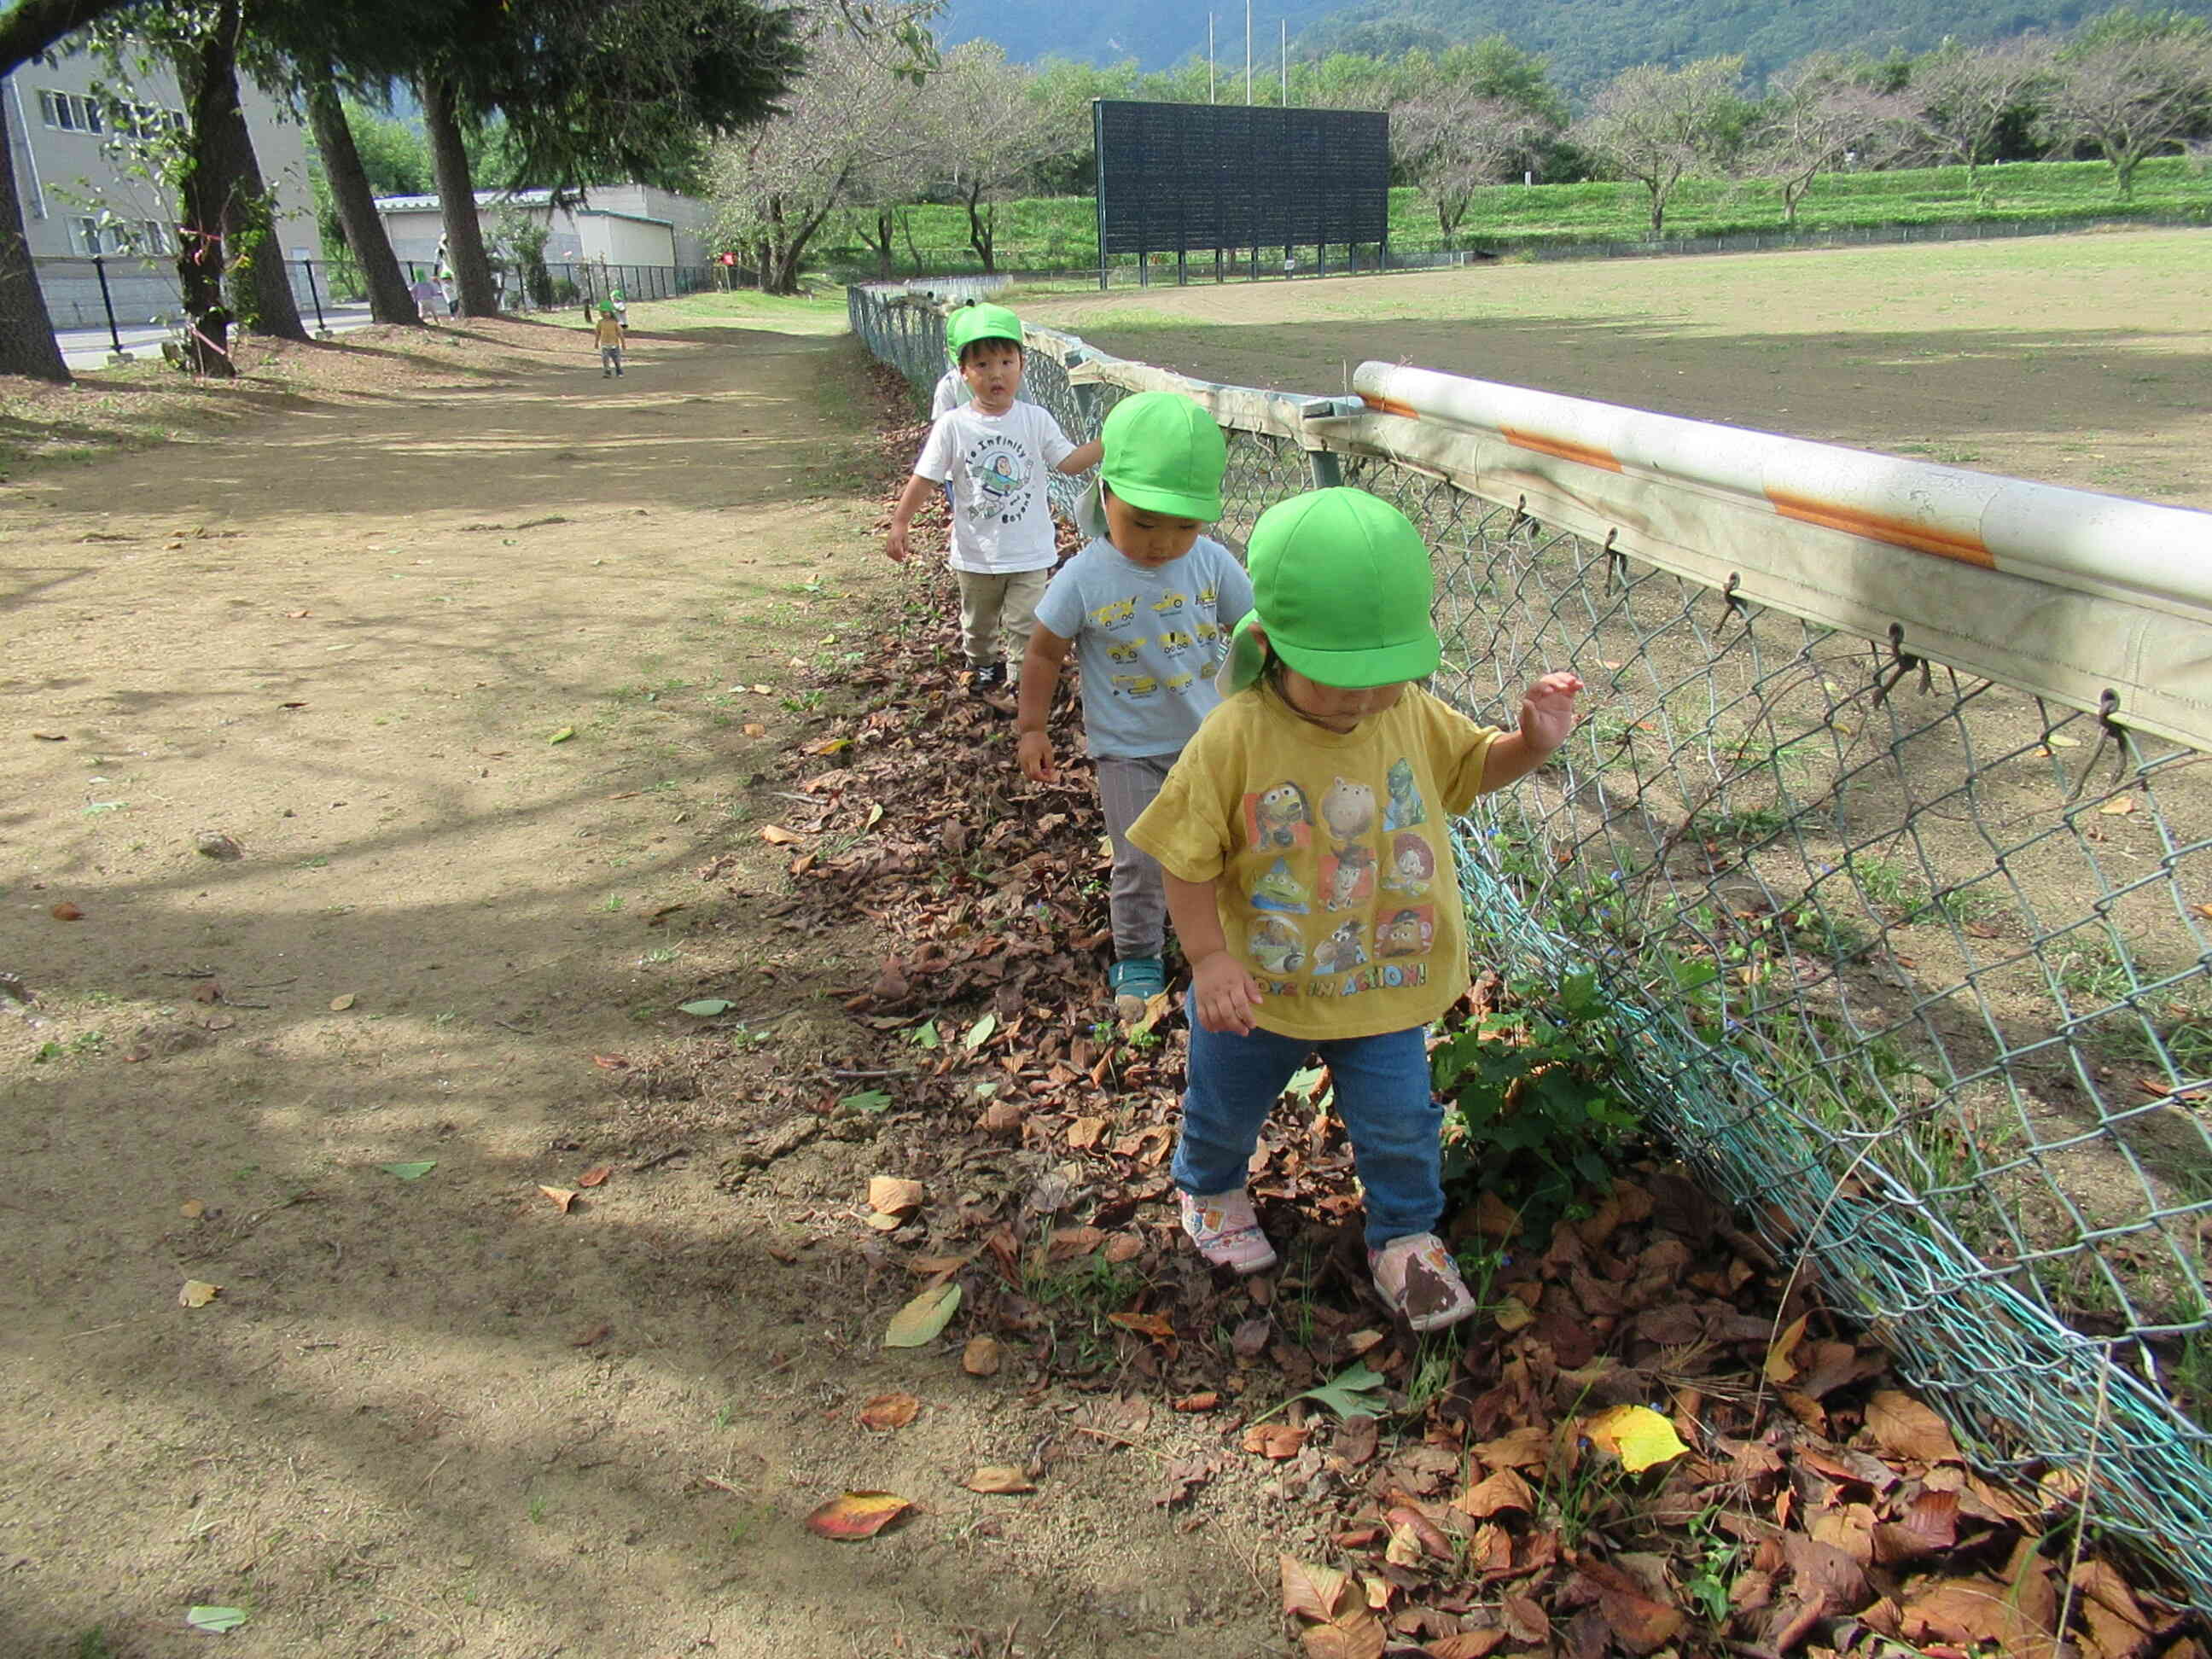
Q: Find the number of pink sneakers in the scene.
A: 2